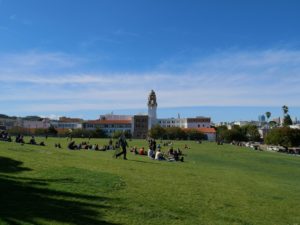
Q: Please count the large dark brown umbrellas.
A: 0